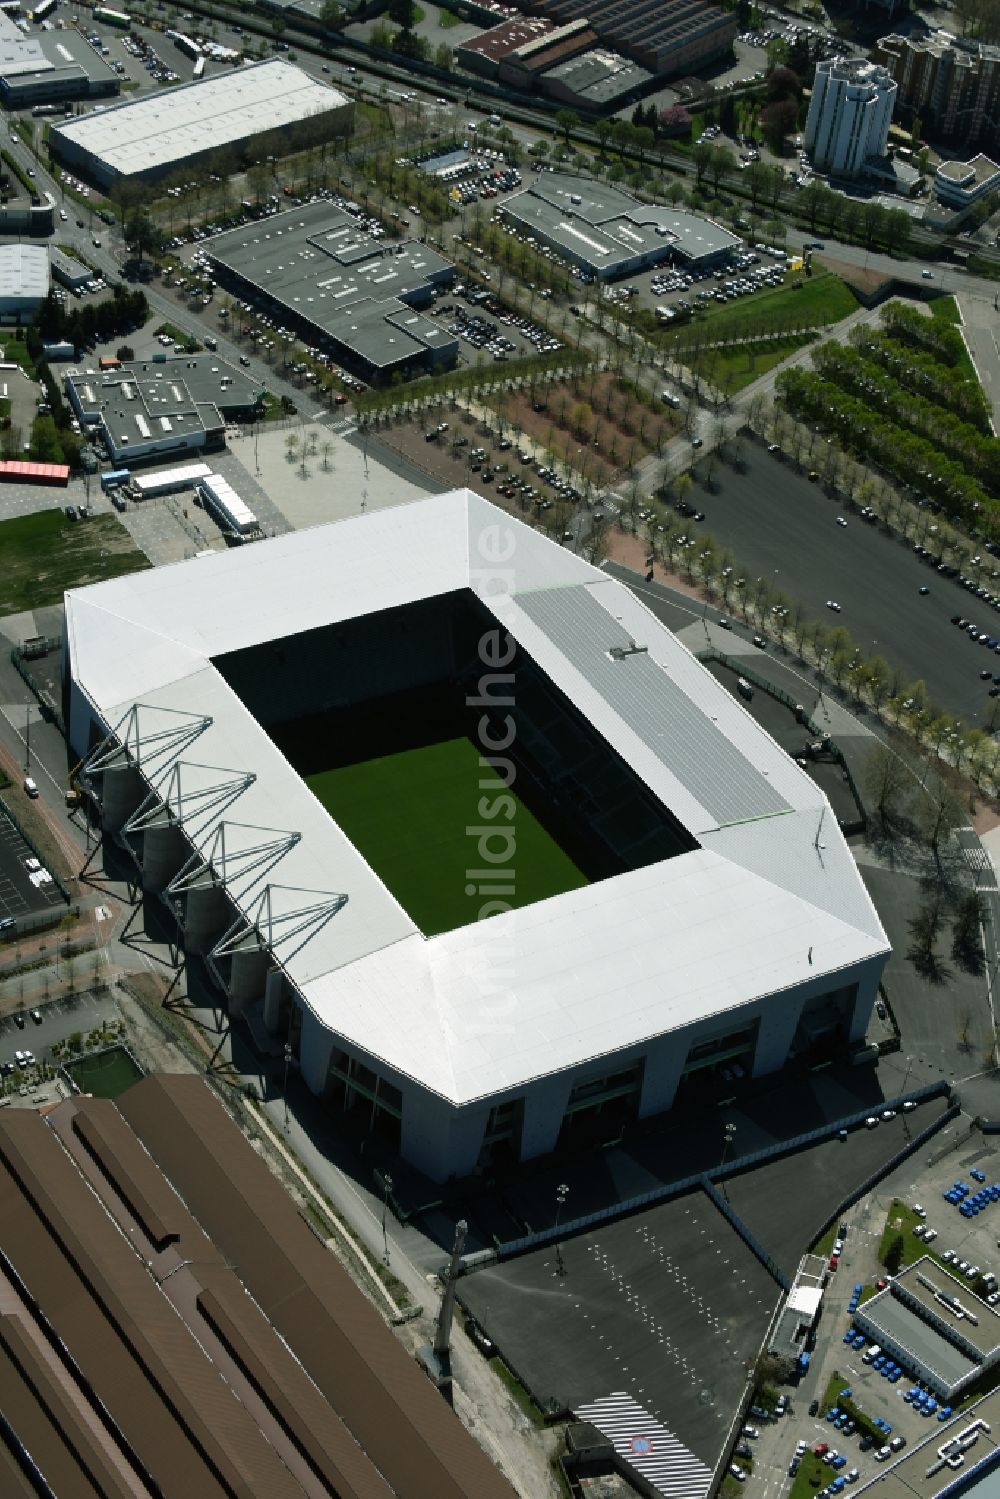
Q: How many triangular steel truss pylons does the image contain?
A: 4